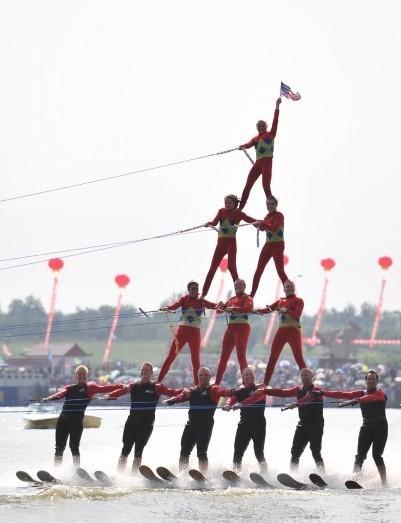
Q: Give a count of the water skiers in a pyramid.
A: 12